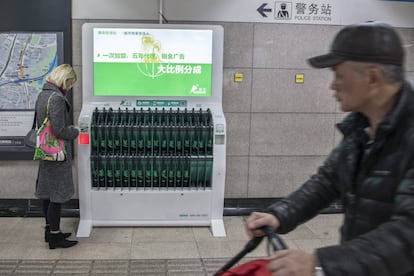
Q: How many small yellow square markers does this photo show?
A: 2